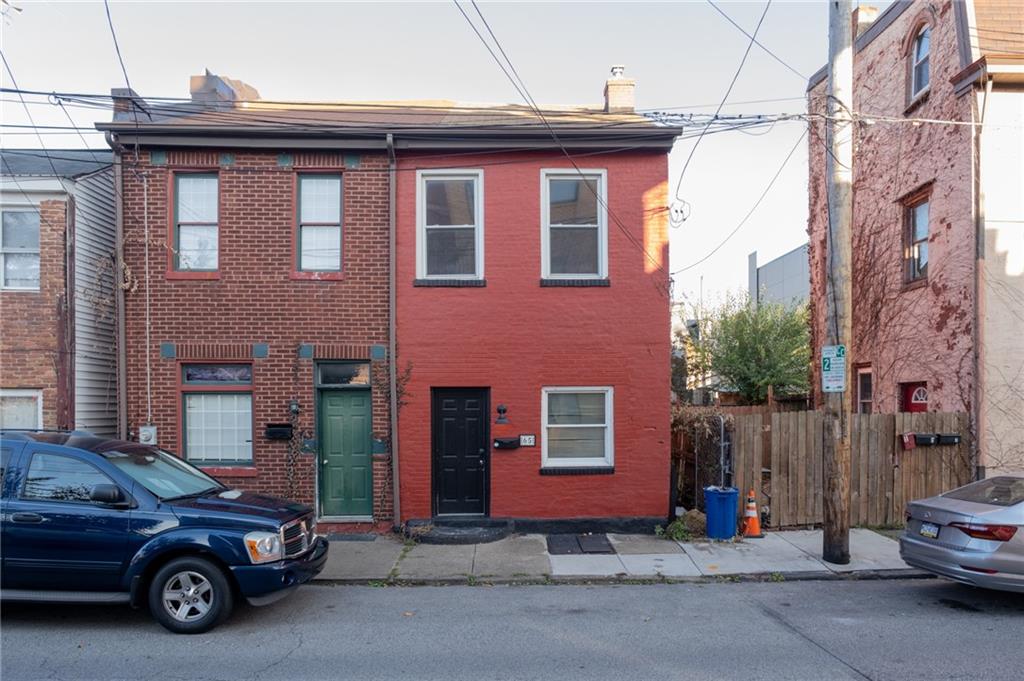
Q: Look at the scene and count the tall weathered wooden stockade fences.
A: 1